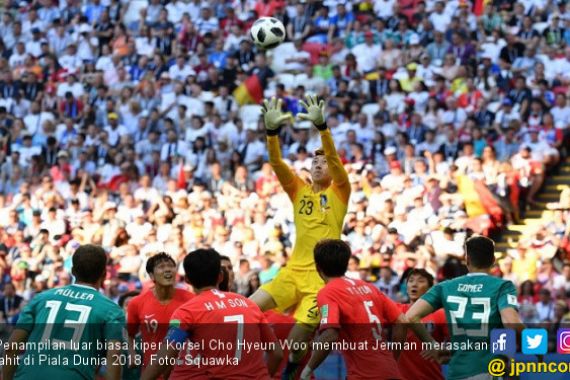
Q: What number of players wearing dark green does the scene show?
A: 2